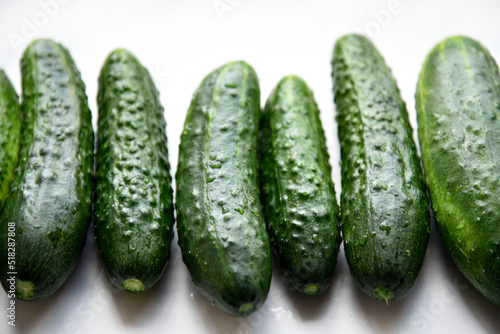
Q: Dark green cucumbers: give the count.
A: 7